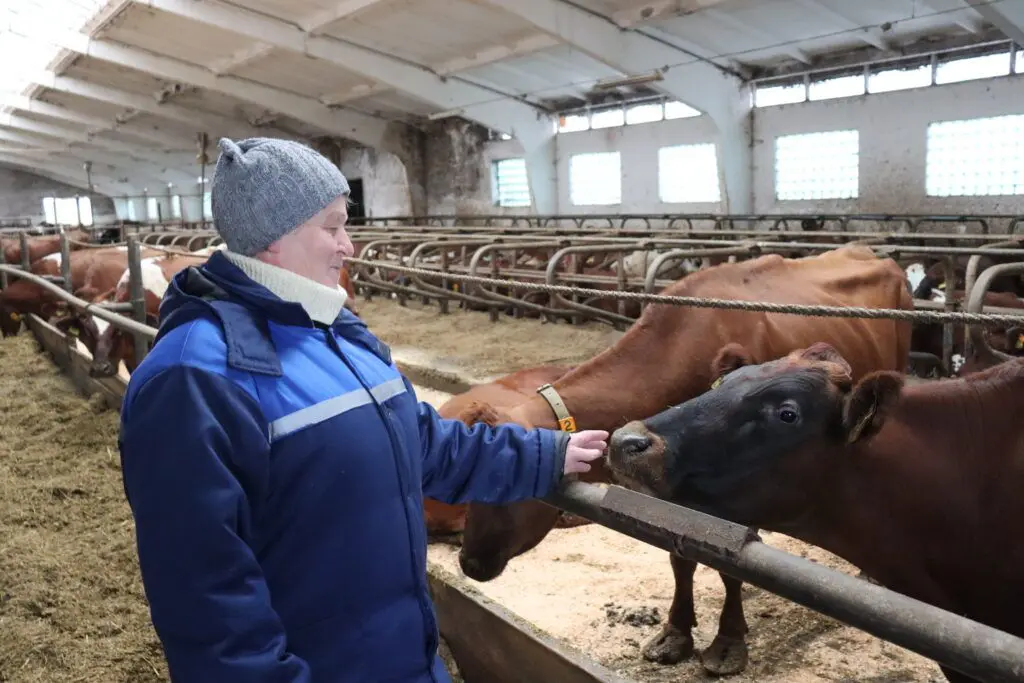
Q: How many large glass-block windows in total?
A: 5